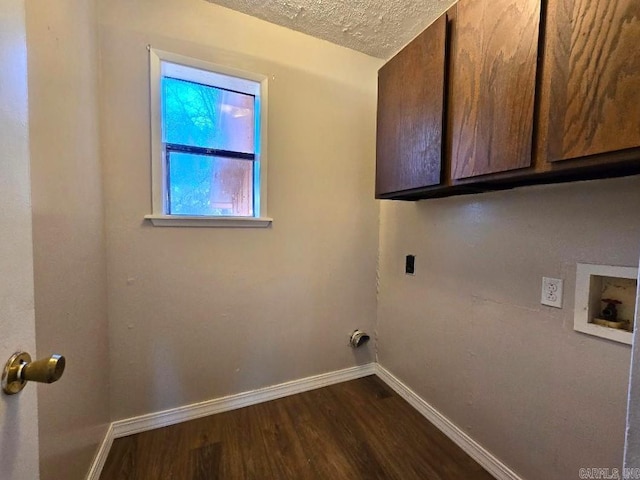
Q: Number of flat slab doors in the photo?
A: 3